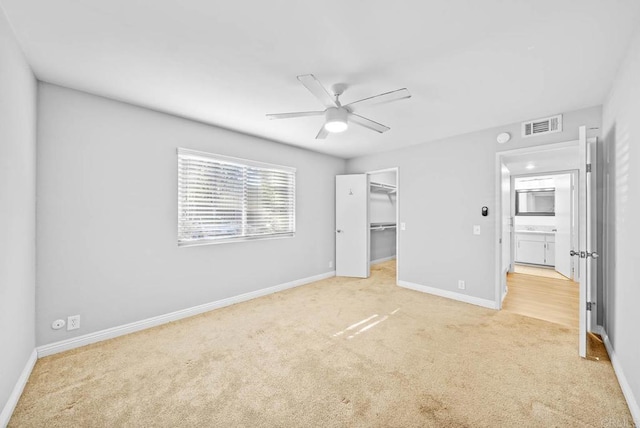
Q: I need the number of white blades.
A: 5